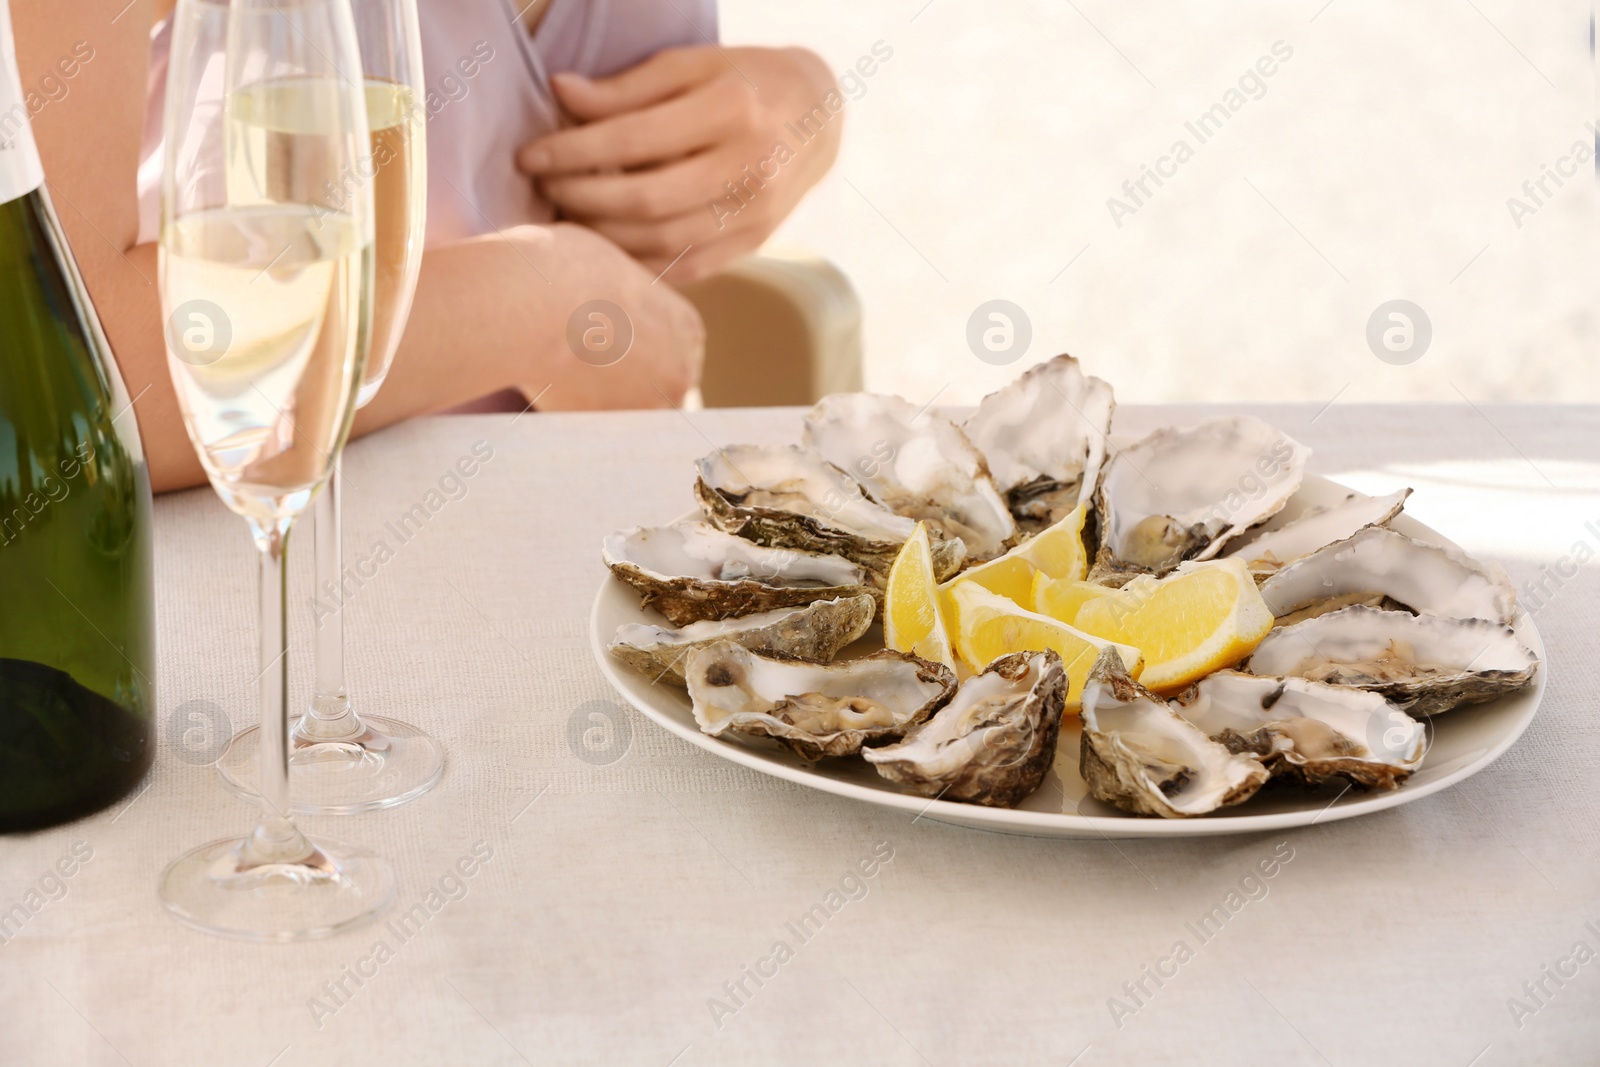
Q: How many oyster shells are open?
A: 13